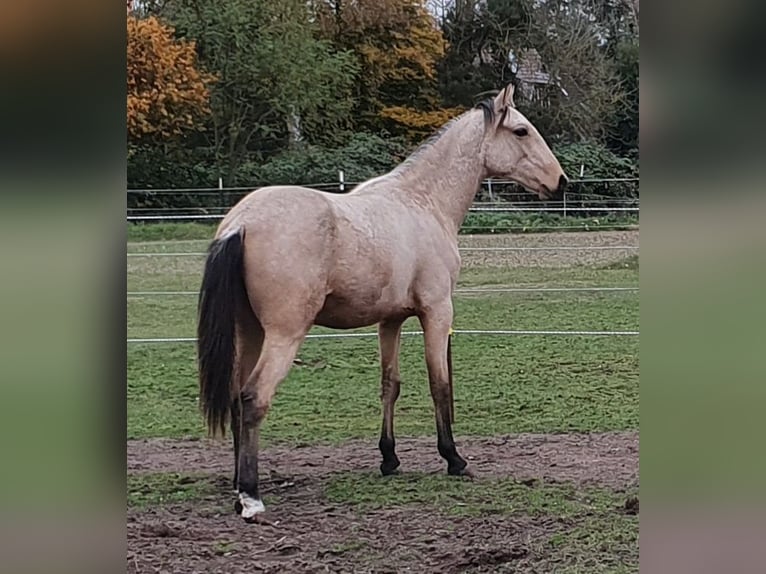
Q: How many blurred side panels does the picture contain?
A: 2